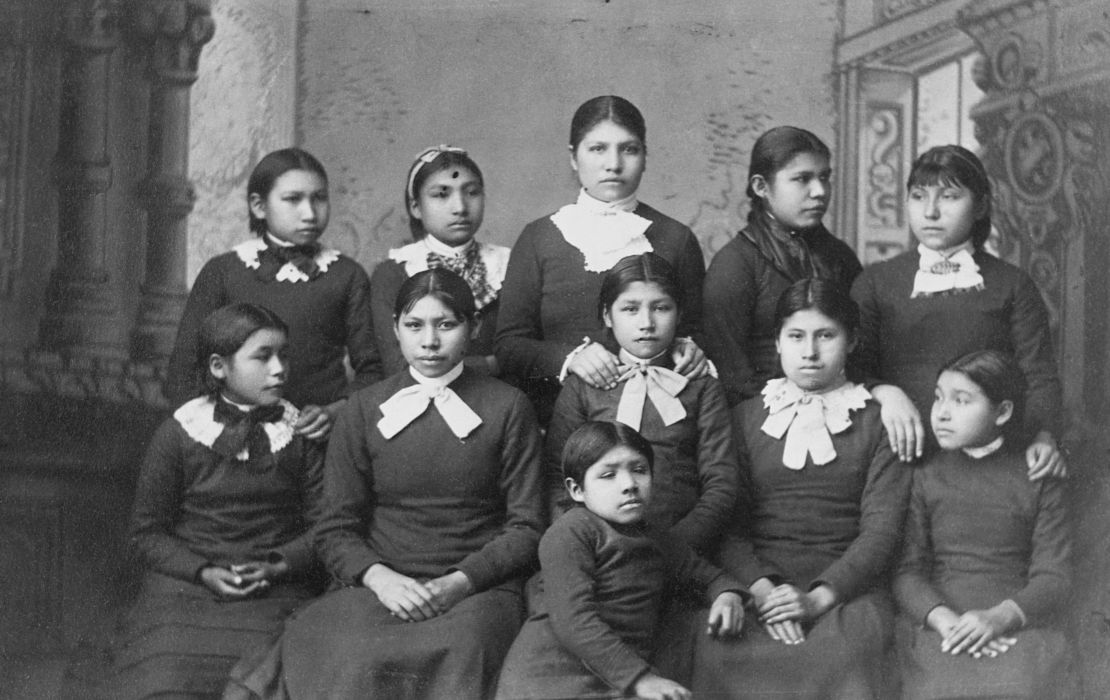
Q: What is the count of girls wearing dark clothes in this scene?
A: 11